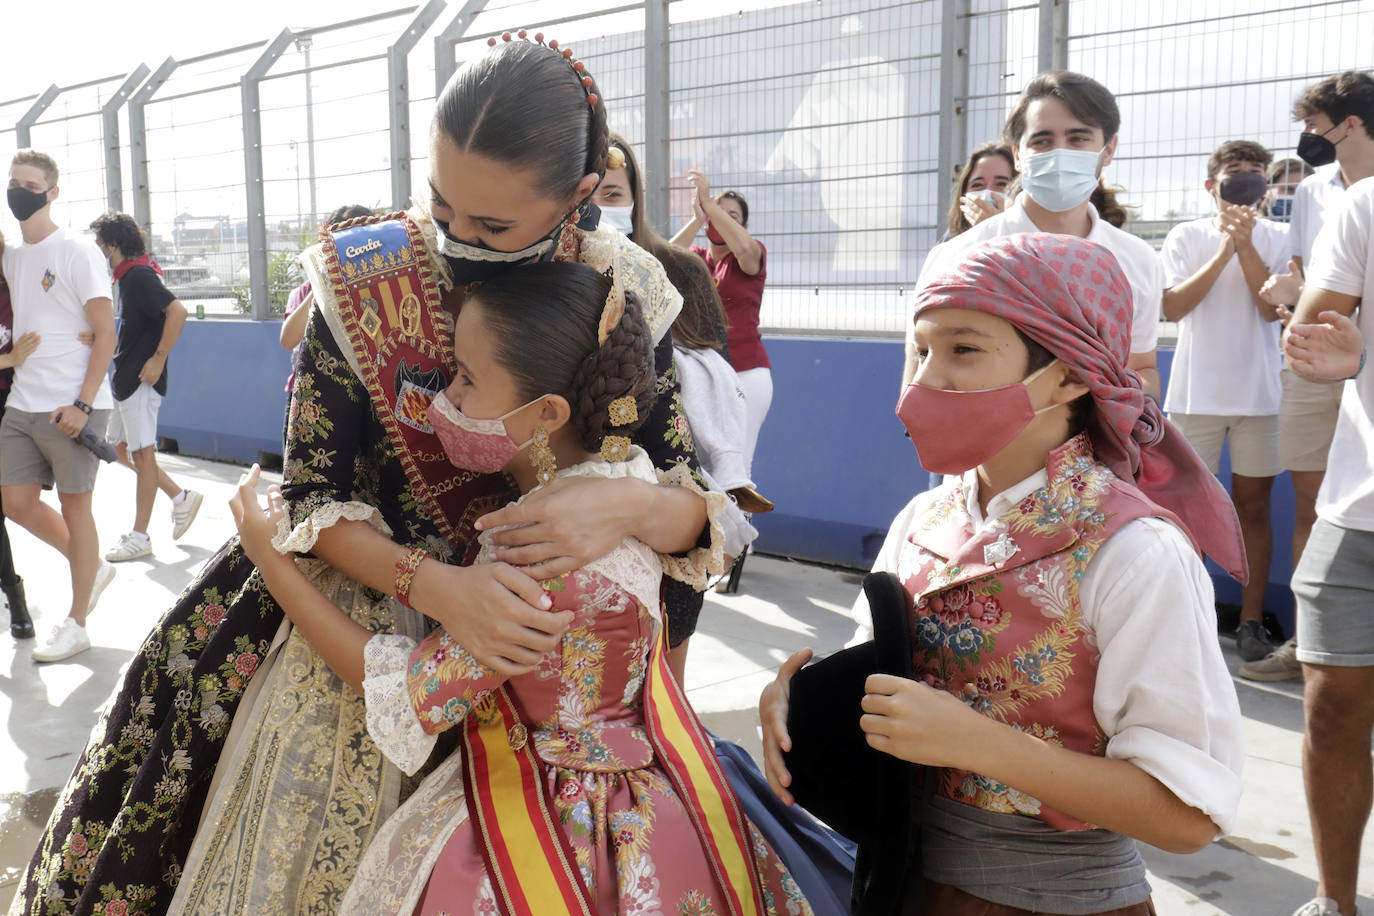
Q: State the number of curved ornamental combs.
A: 2